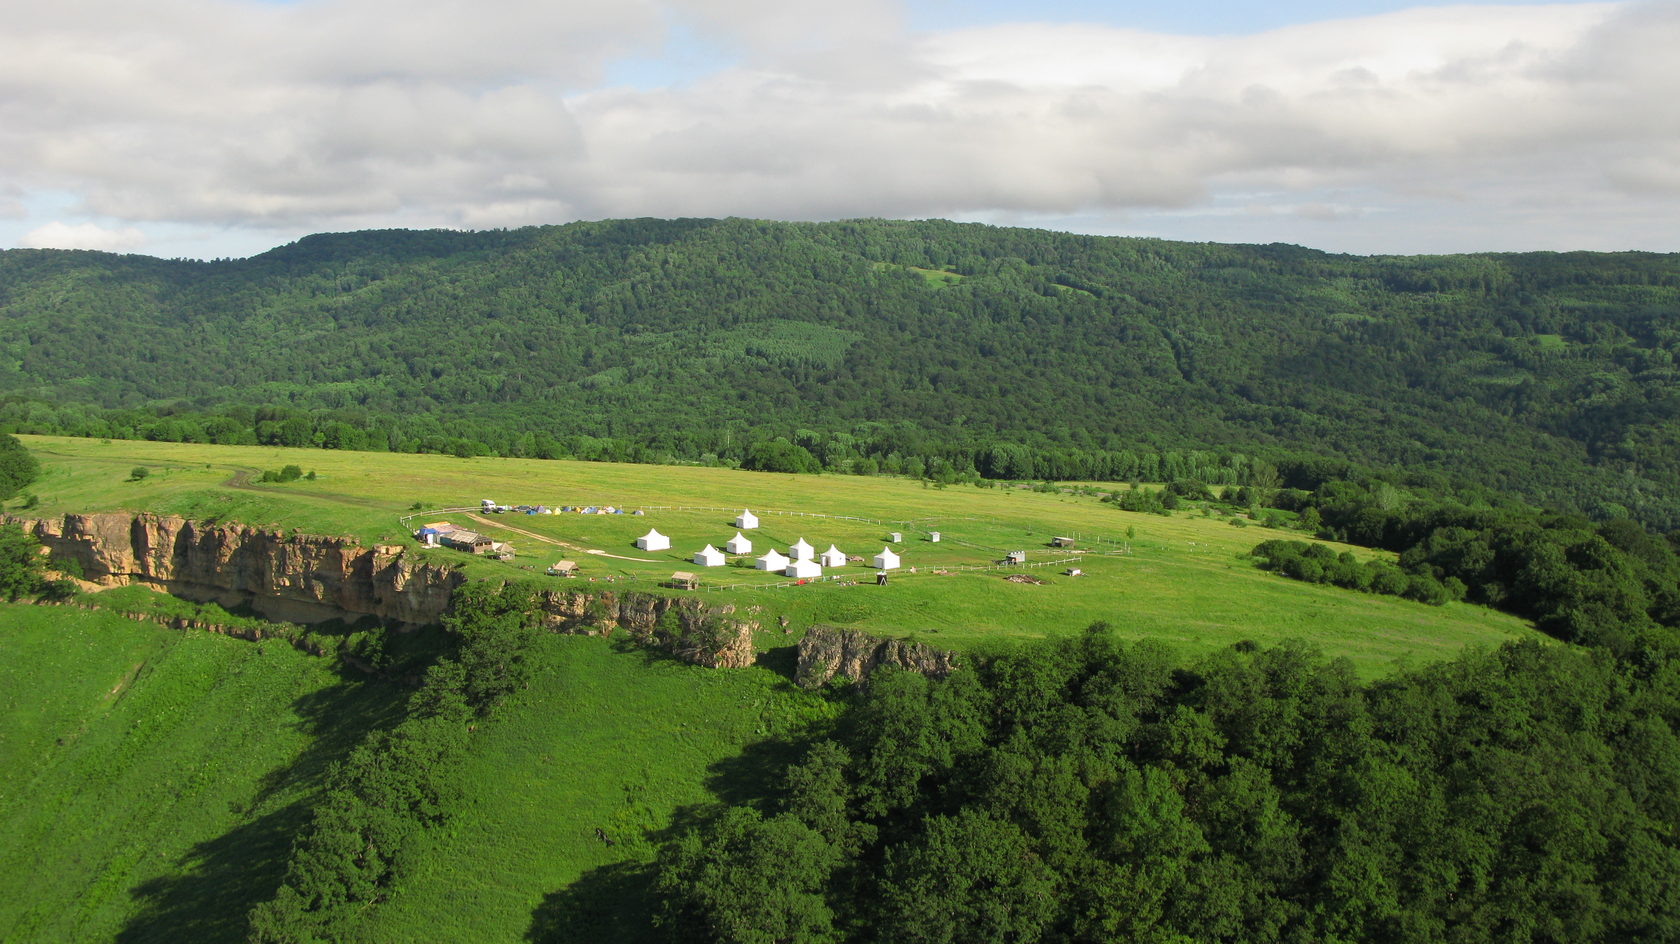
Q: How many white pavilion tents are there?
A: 9